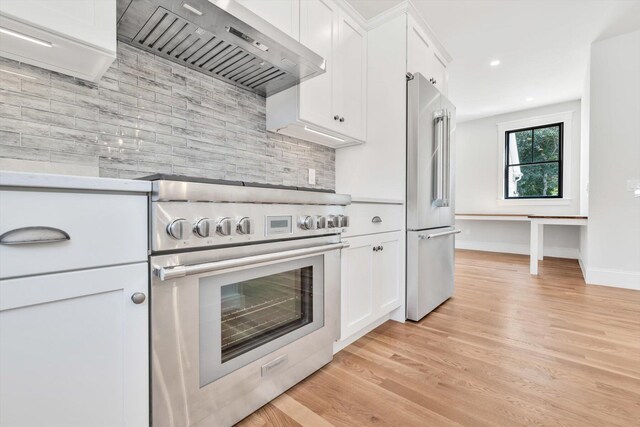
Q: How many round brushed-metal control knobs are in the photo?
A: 8